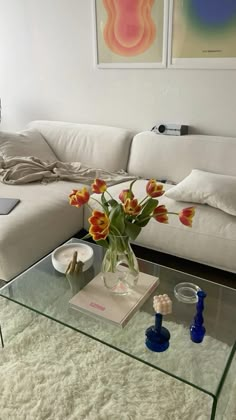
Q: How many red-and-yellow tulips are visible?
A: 8